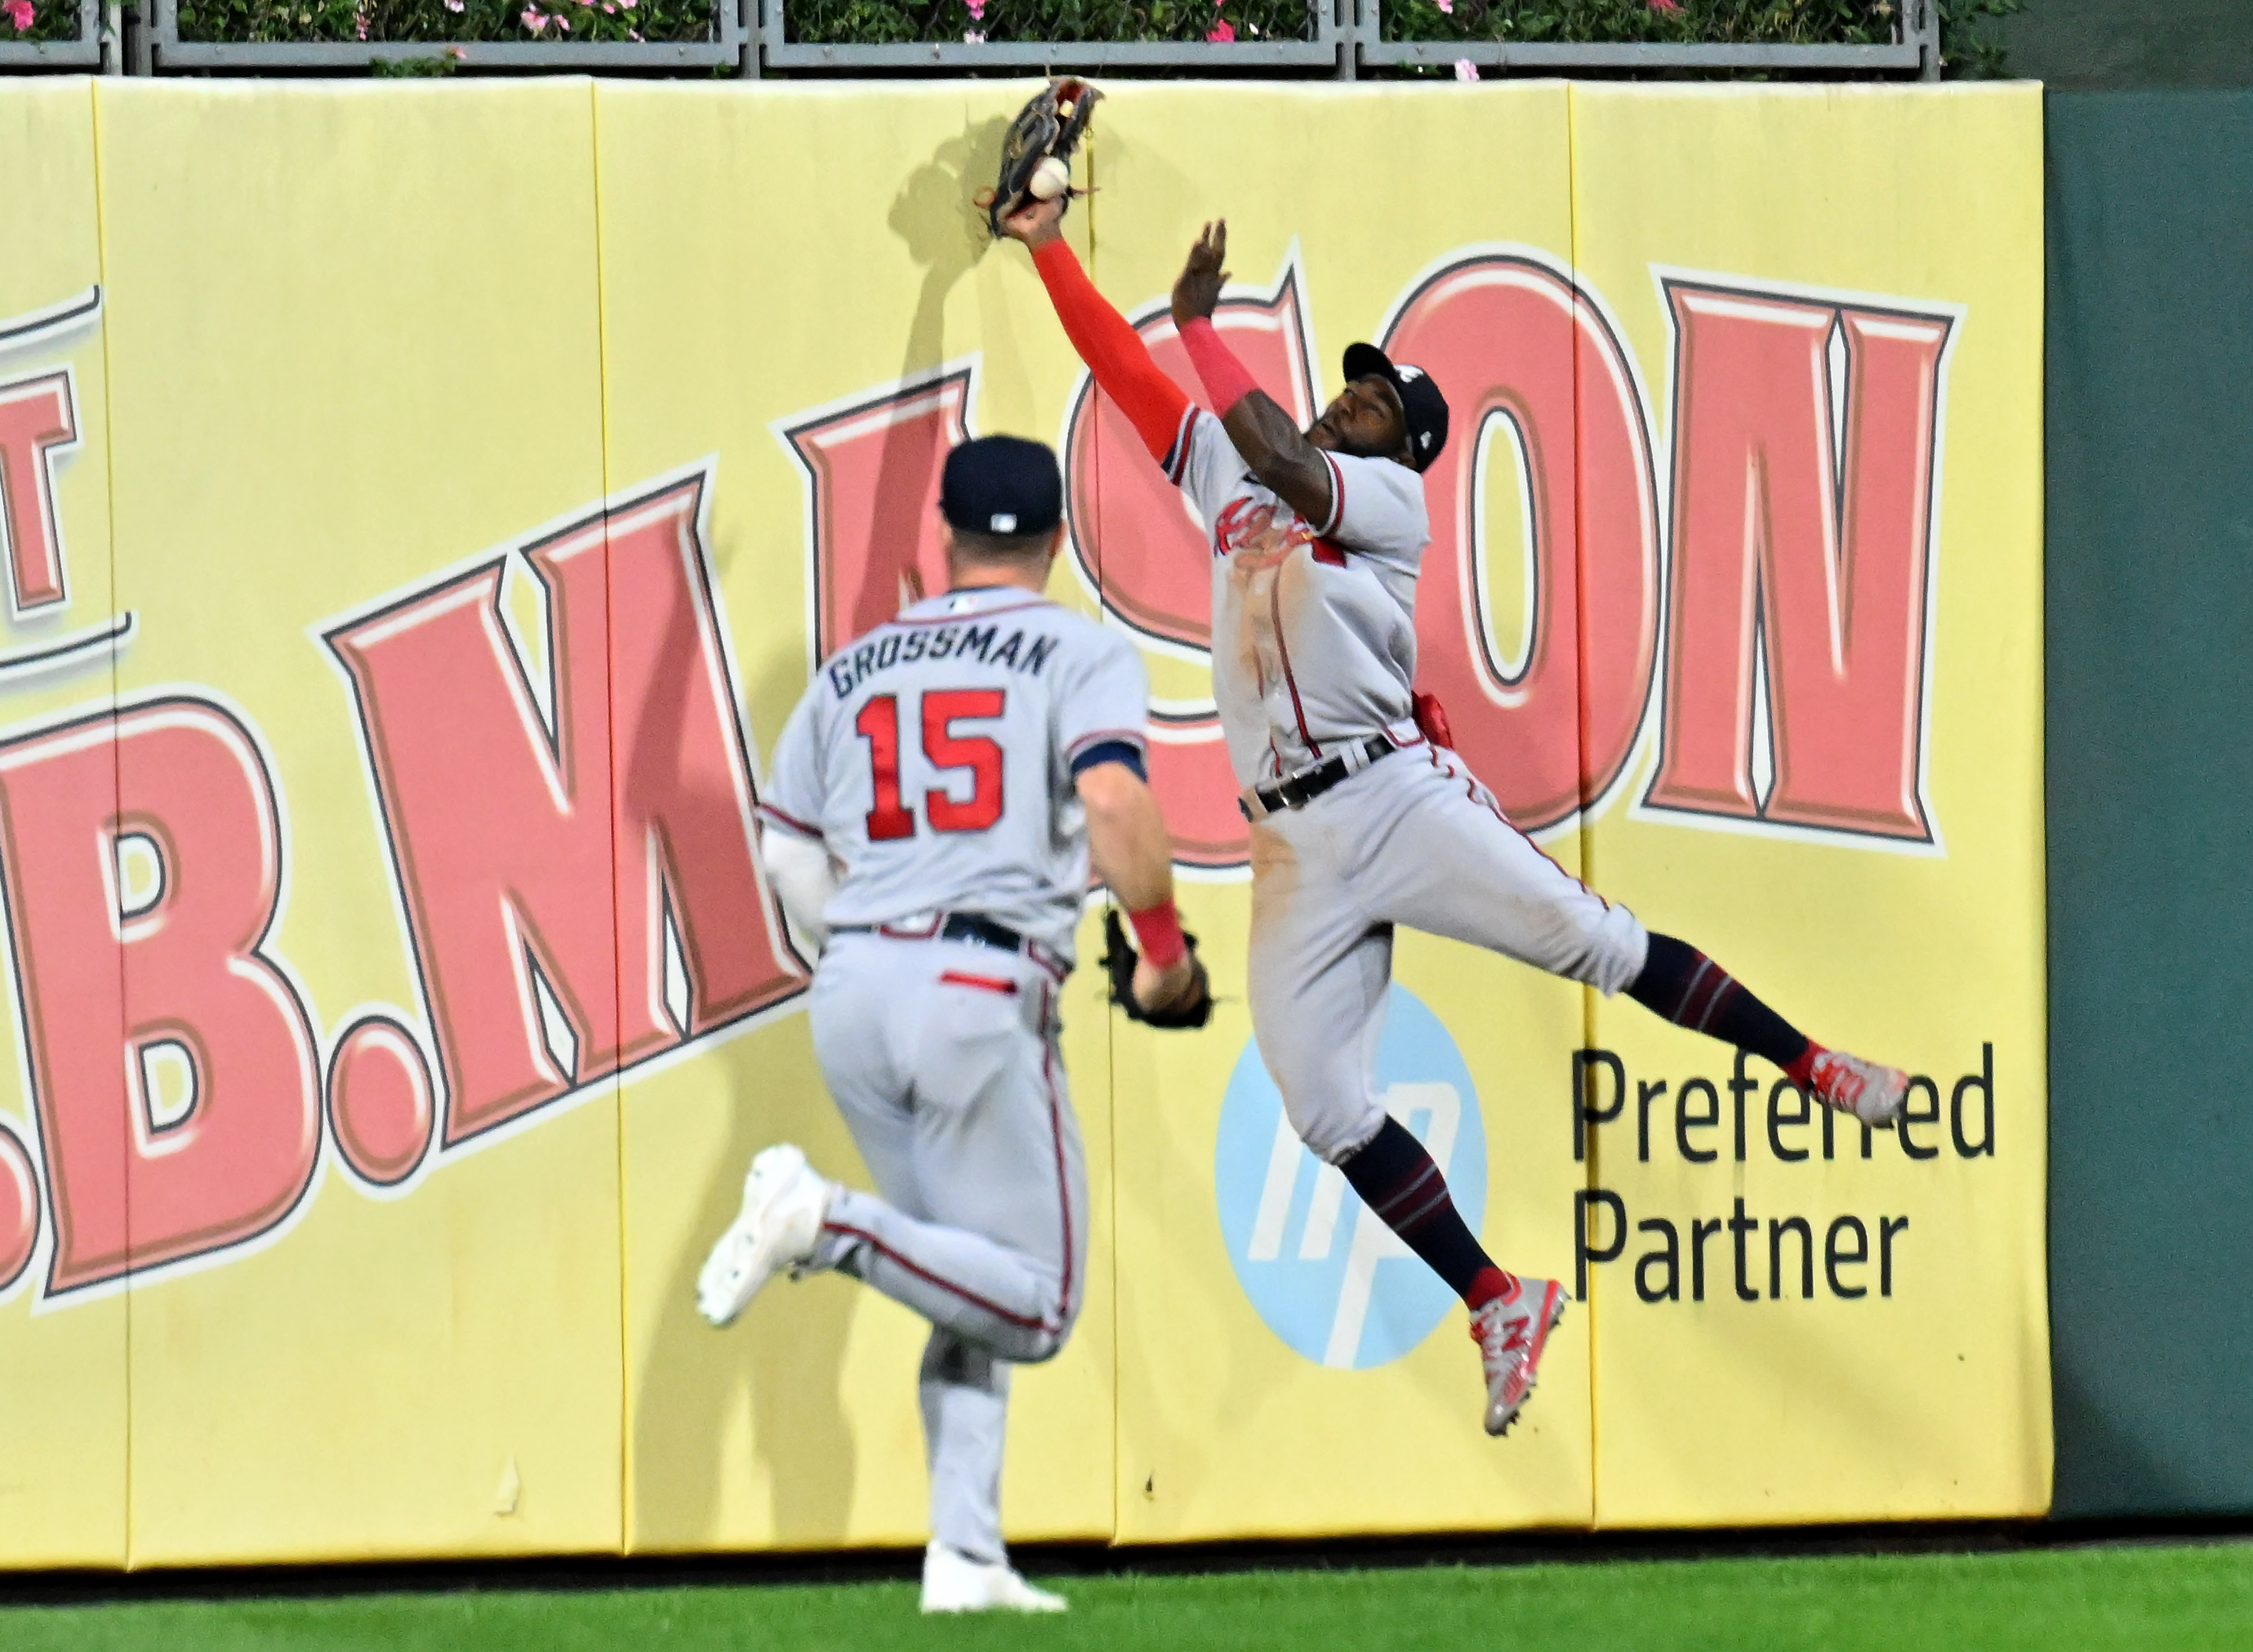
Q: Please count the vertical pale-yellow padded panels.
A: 5